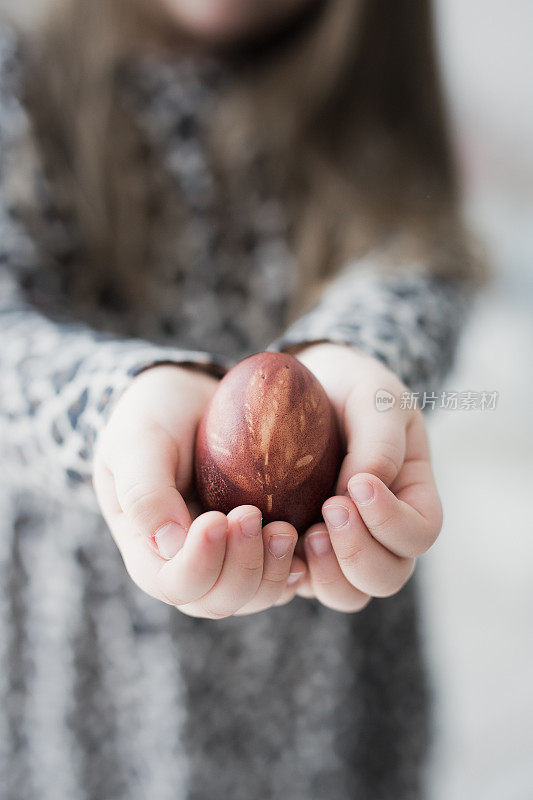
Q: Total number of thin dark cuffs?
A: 2